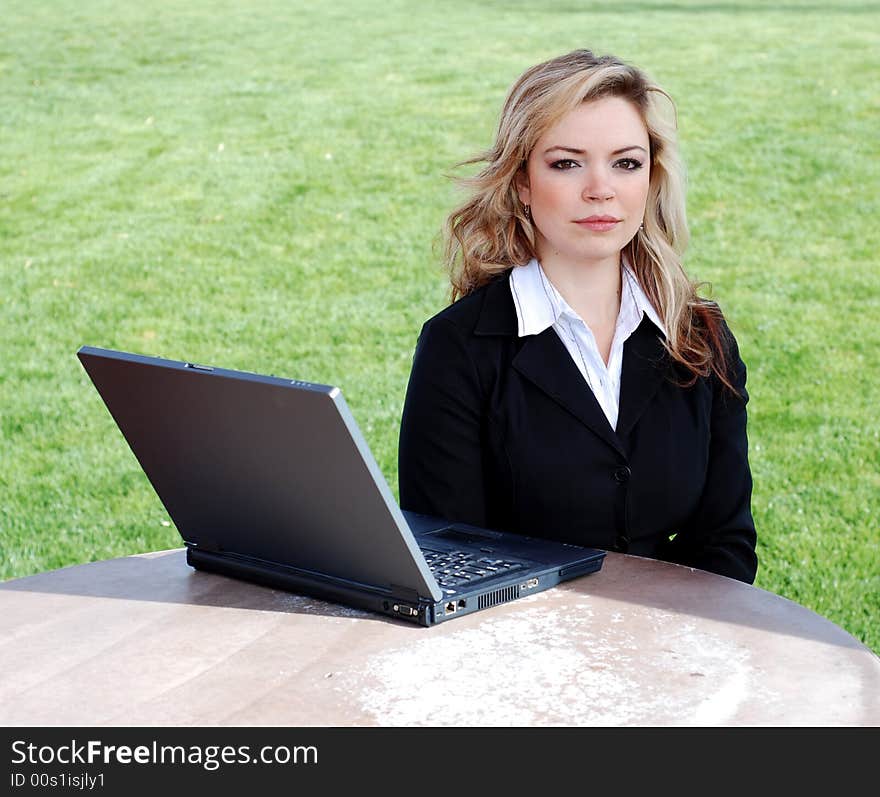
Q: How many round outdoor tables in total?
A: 1